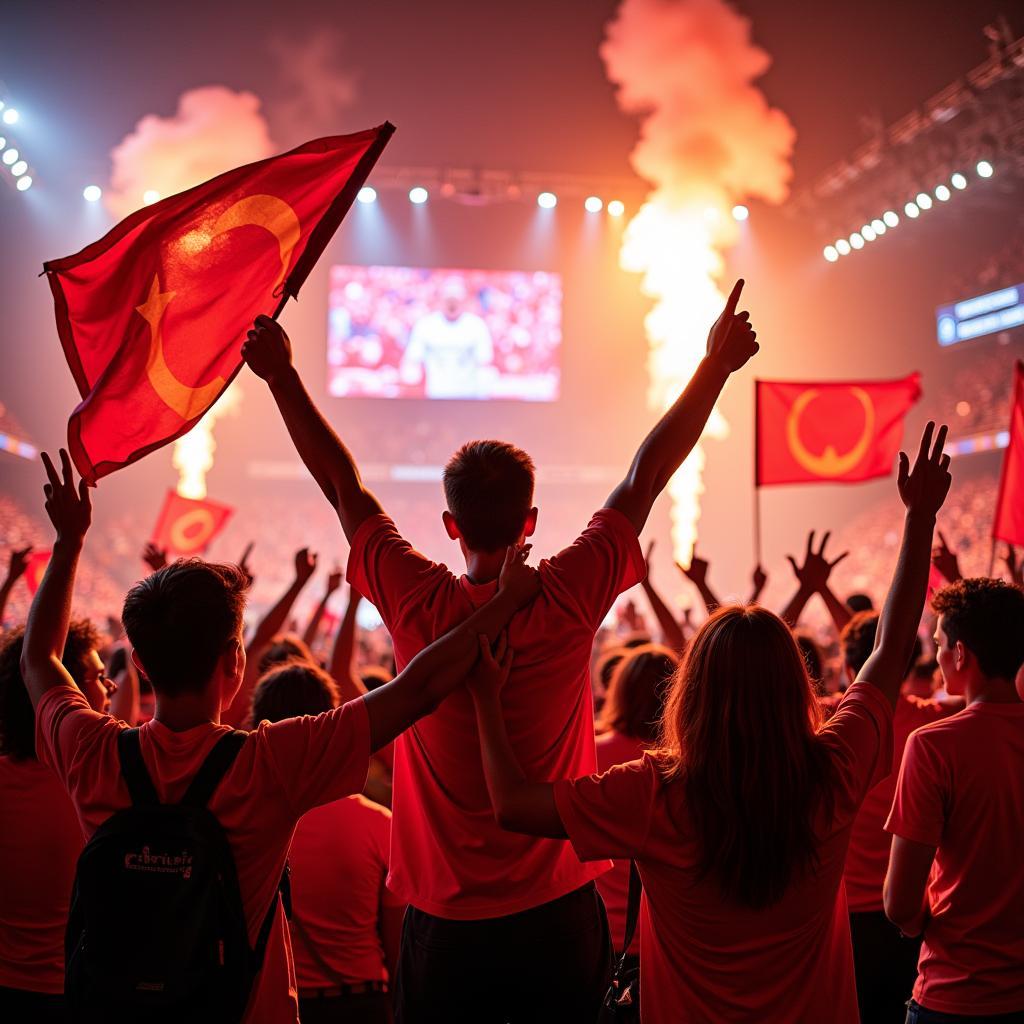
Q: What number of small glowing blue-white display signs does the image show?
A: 1